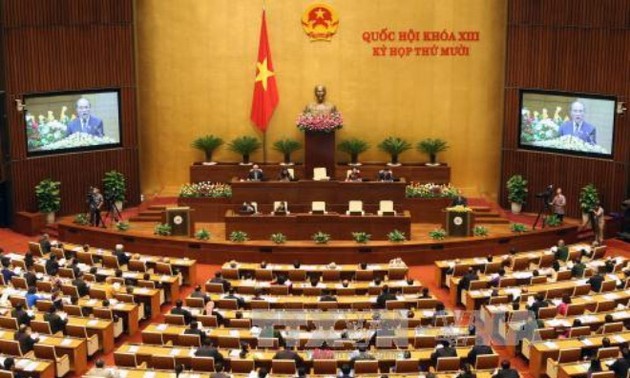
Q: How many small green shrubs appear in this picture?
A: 13